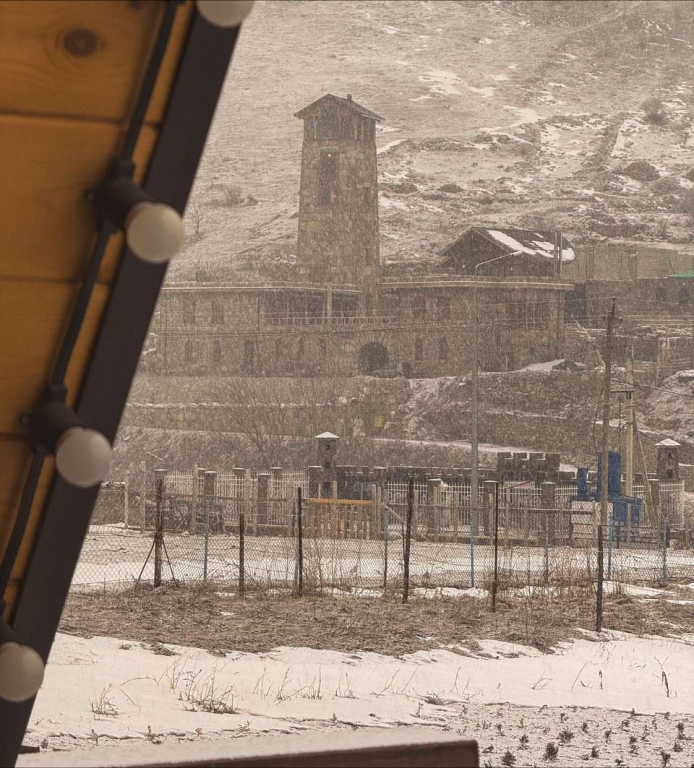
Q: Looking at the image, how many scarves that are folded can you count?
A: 0